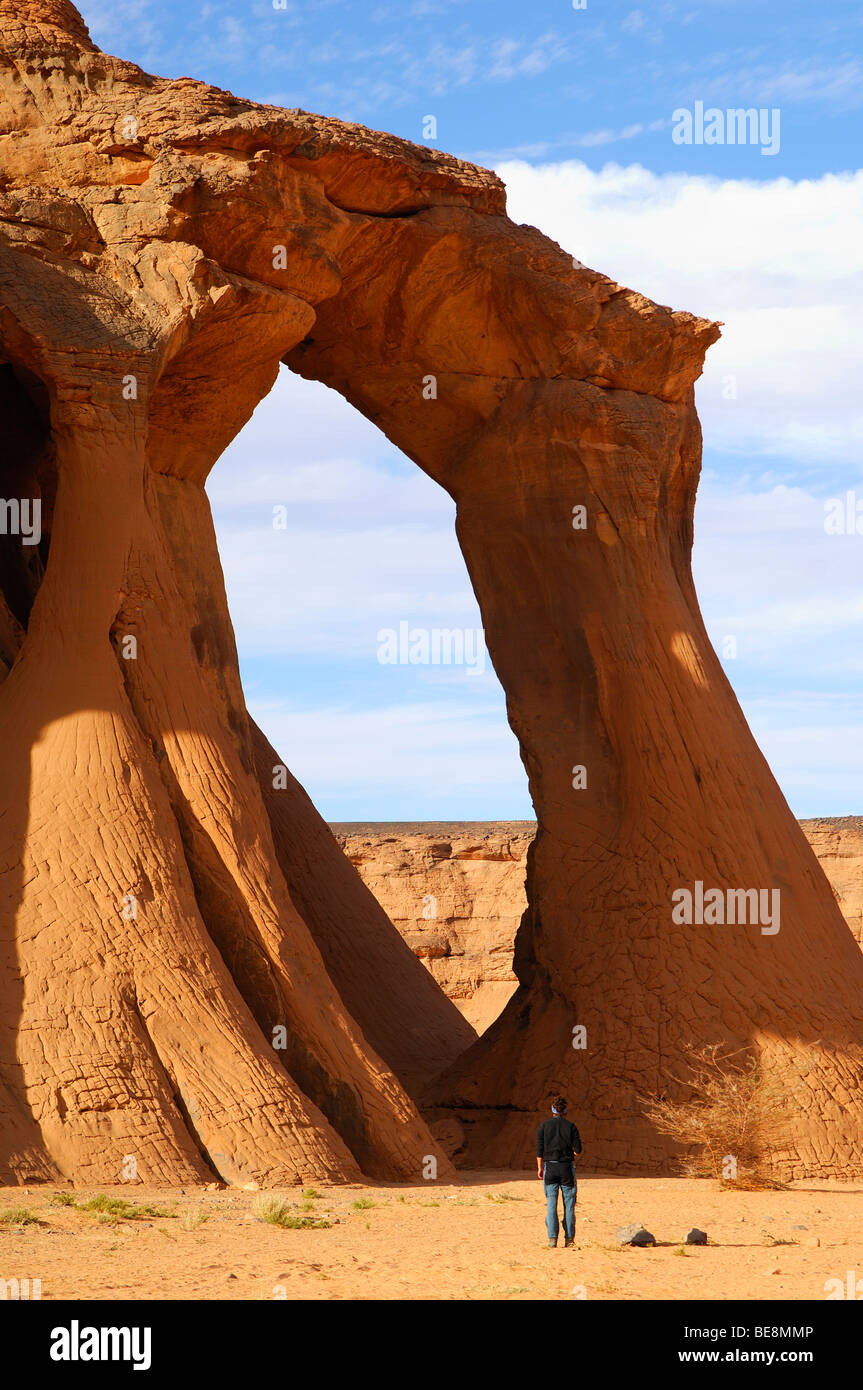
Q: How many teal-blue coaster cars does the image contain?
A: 0